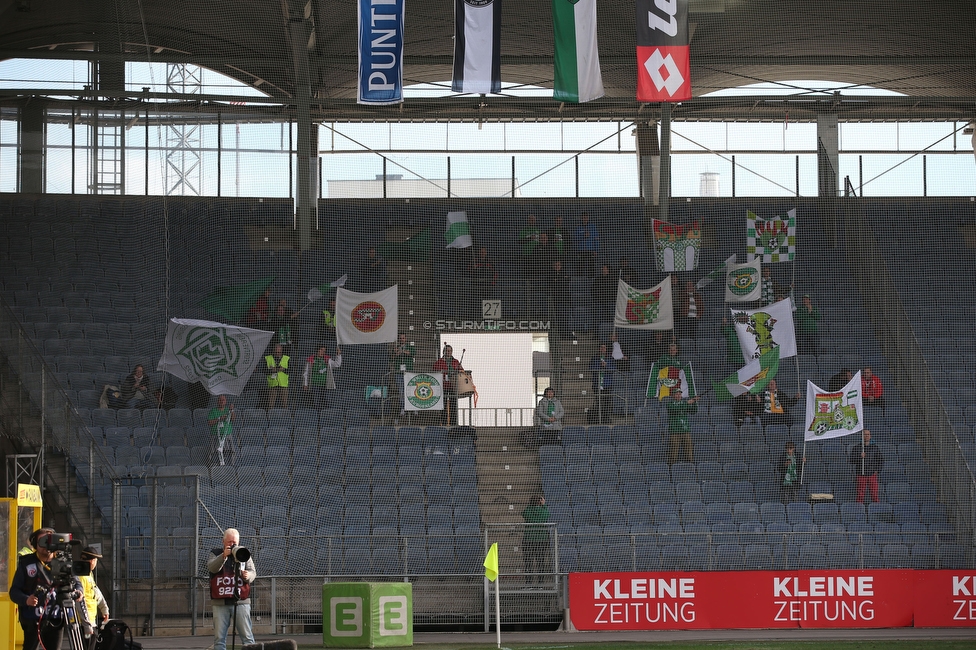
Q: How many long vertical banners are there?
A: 4